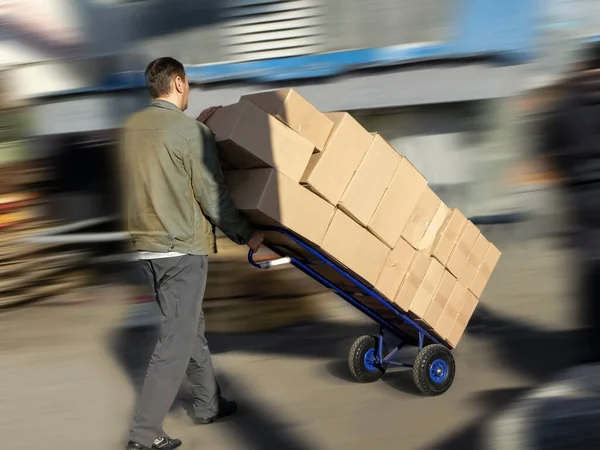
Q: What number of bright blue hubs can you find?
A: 2